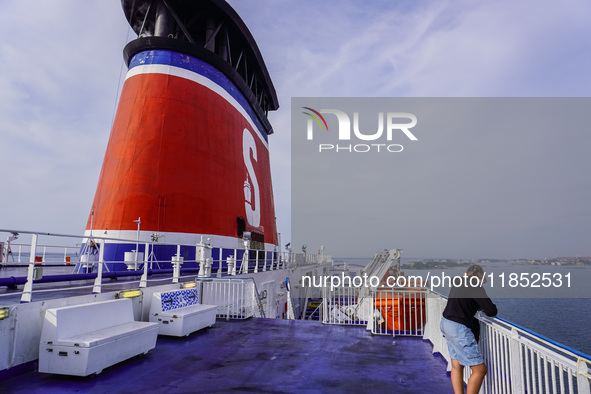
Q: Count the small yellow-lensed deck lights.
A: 3